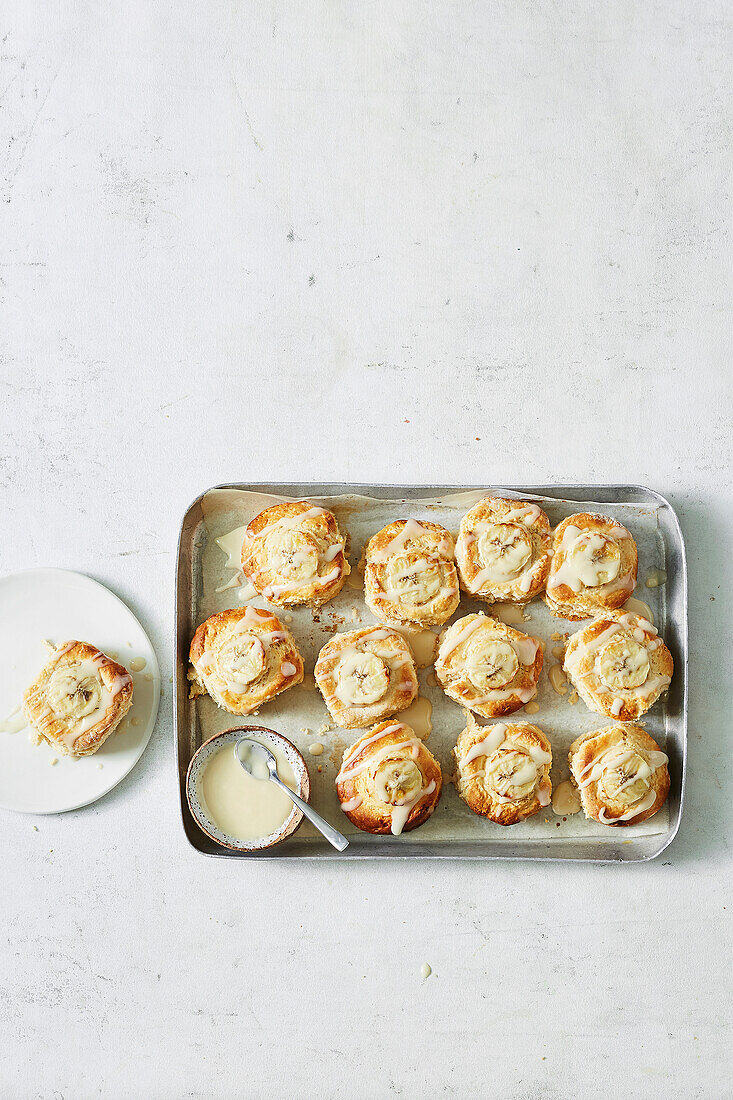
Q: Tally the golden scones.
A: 12